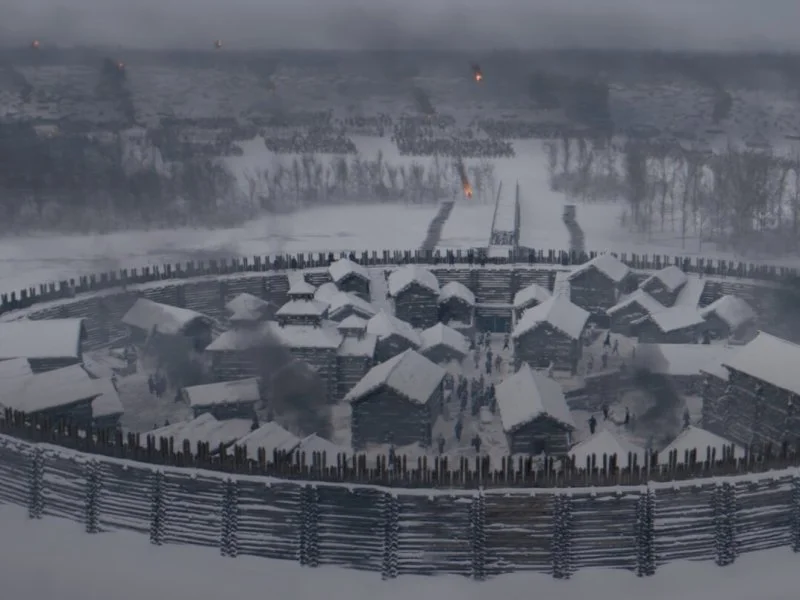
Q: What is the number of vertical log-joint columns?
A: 11